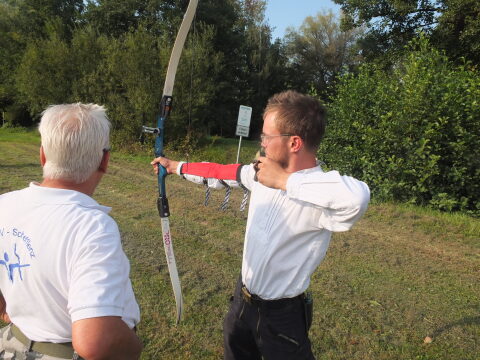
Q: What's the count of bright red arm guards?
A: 1